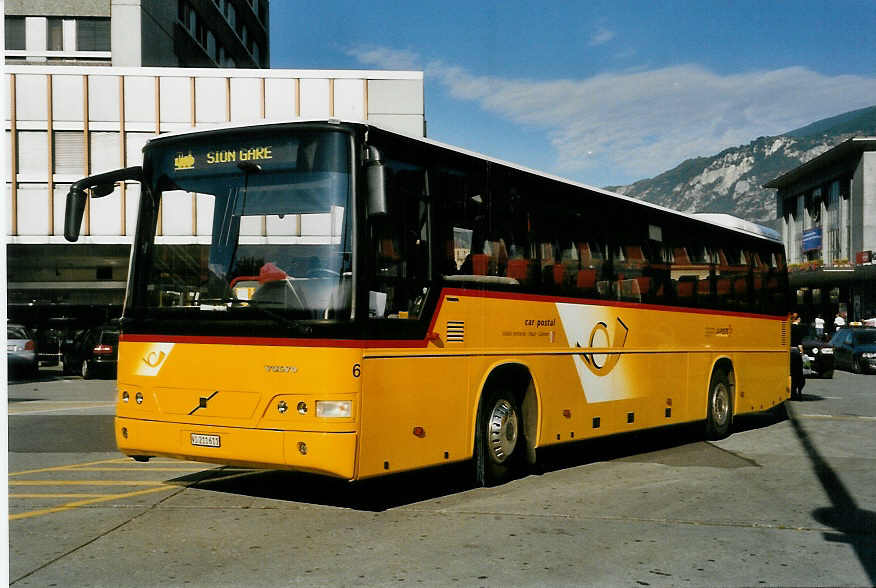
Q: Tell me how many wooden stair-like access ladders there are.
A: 0